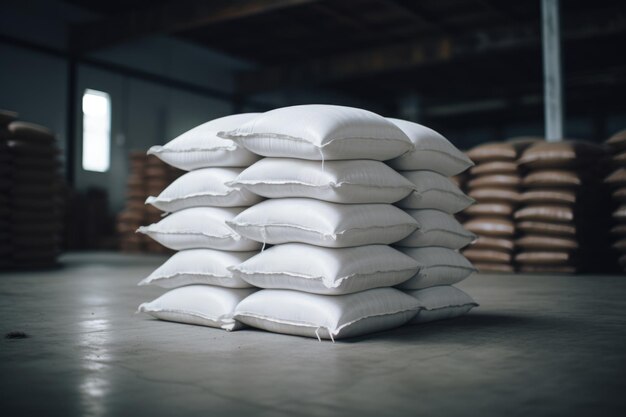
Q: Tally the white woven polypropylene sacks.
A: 15